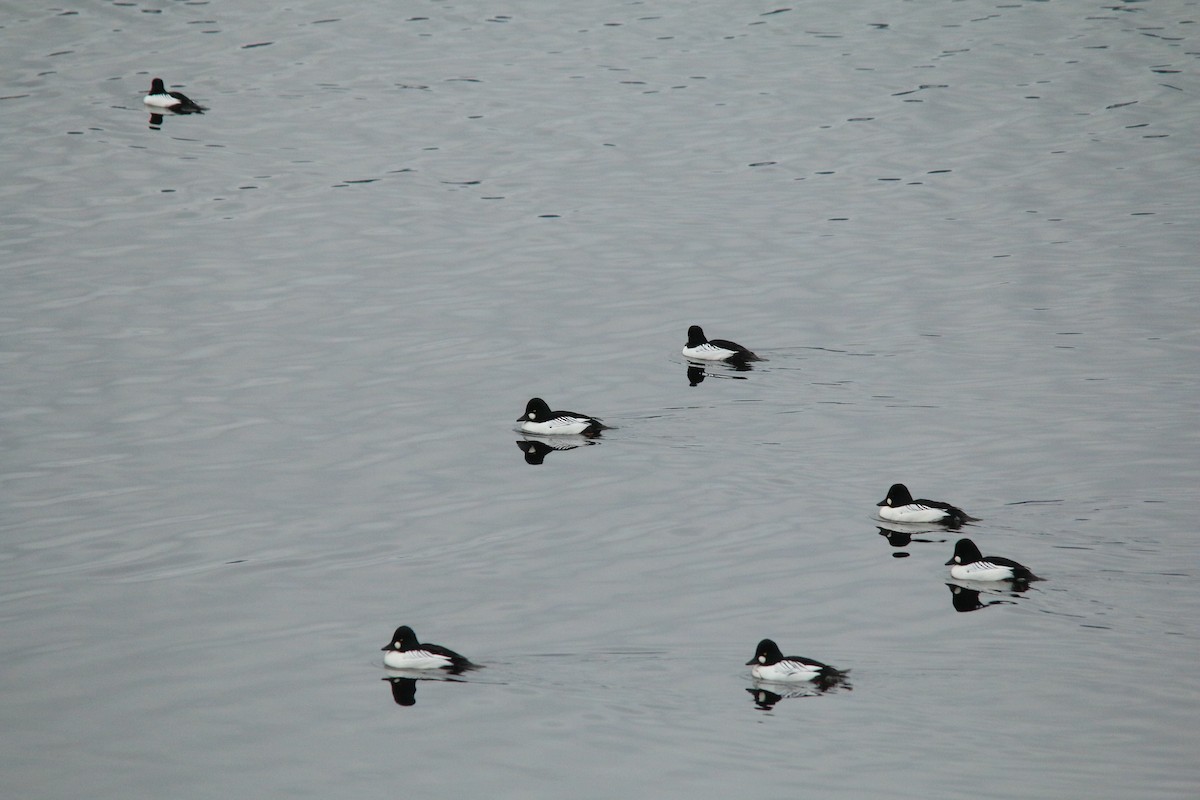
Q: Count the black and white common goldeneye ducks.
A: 7